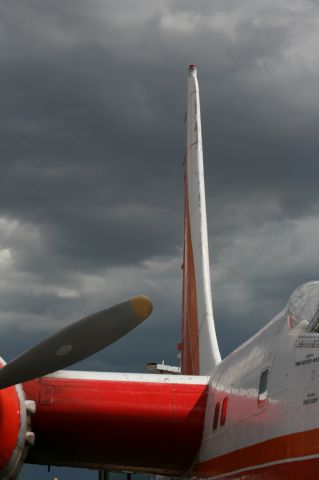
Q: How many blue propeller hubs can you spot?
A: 0